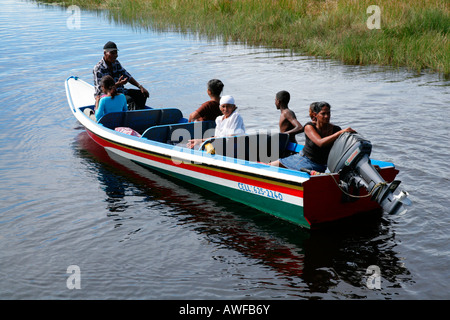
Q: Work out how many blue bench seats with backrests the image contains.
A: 3